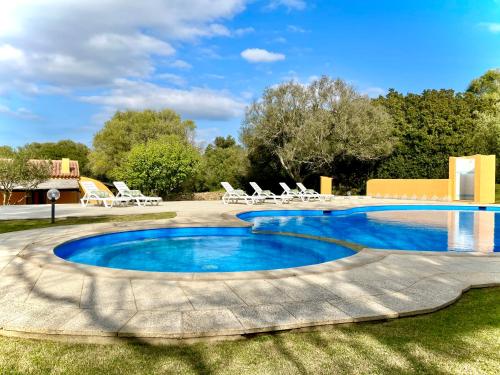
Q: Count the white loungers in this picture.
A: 6